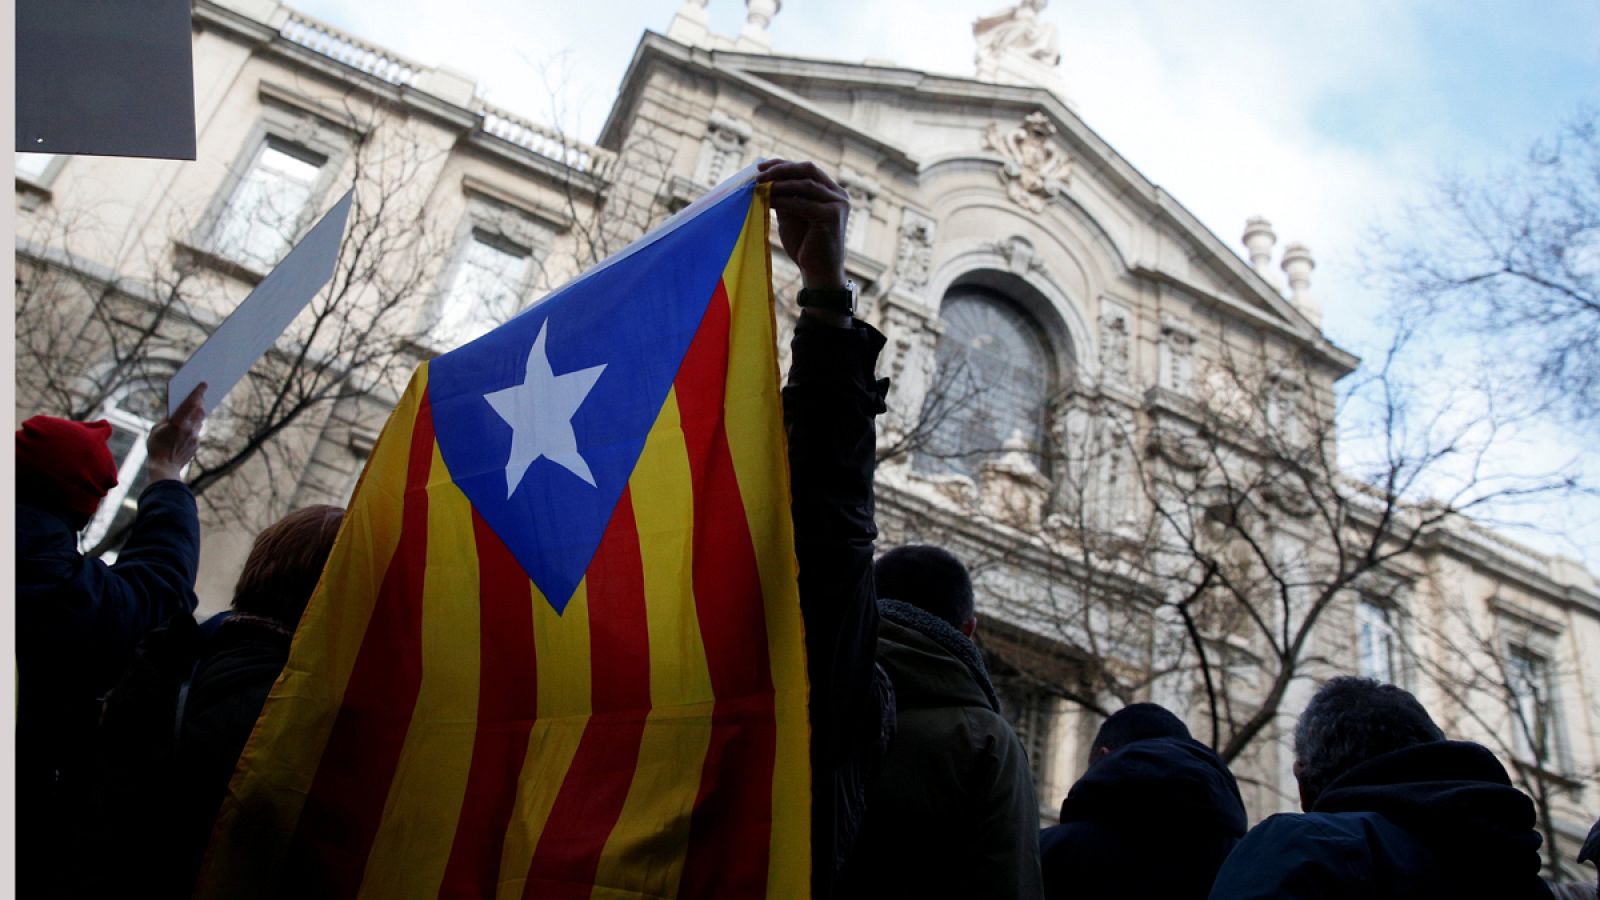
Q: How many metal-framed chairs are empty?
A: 0